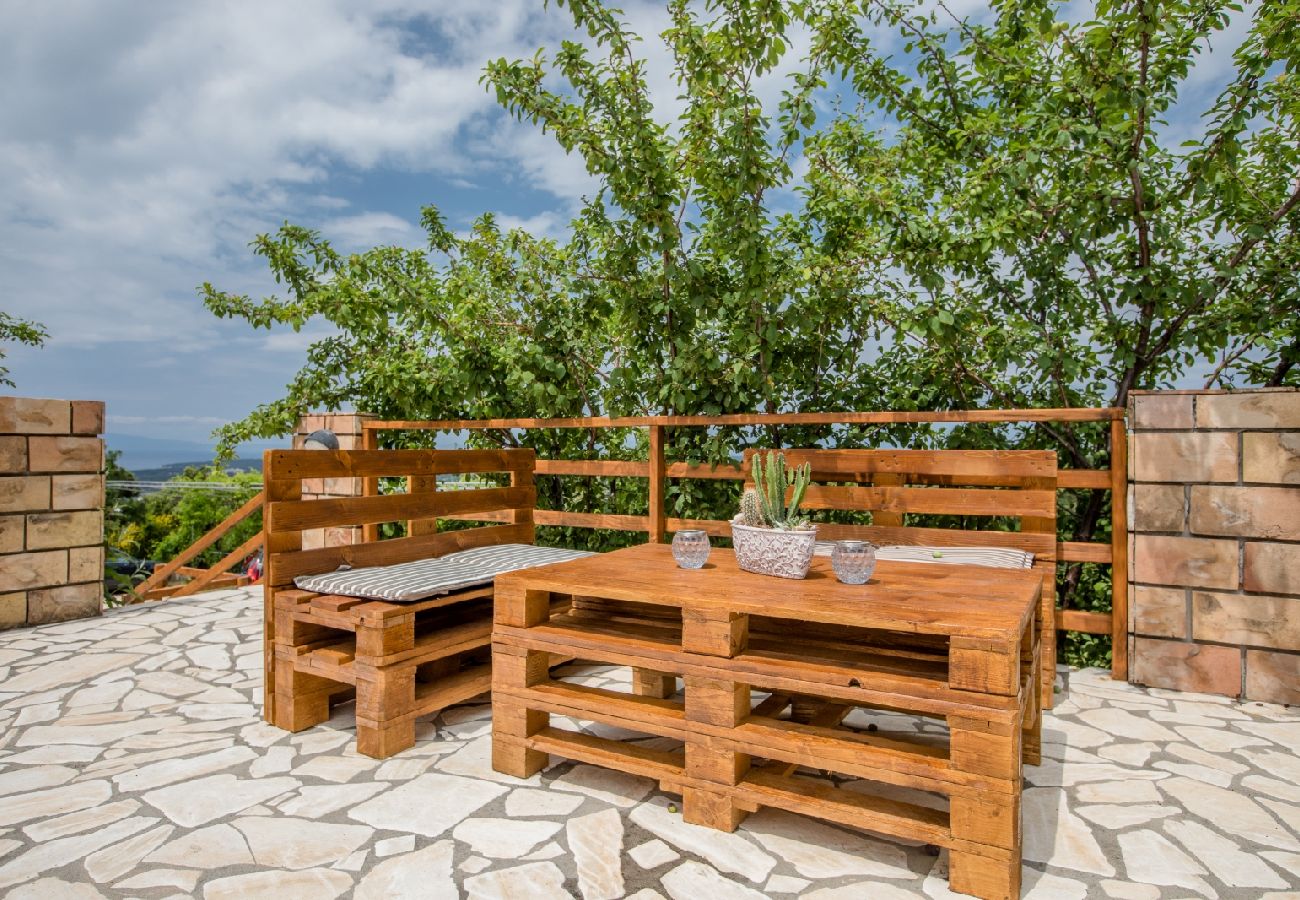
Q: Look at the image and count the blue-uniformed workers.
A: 0